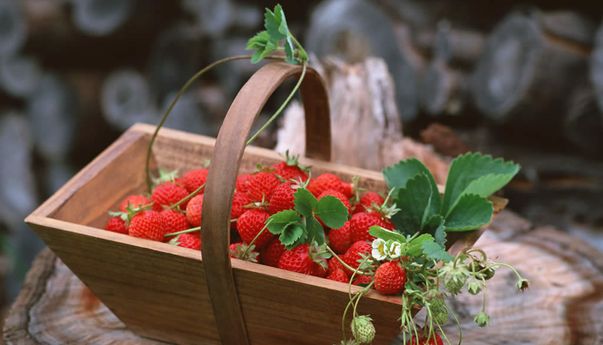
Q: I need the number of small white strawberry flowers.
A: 2